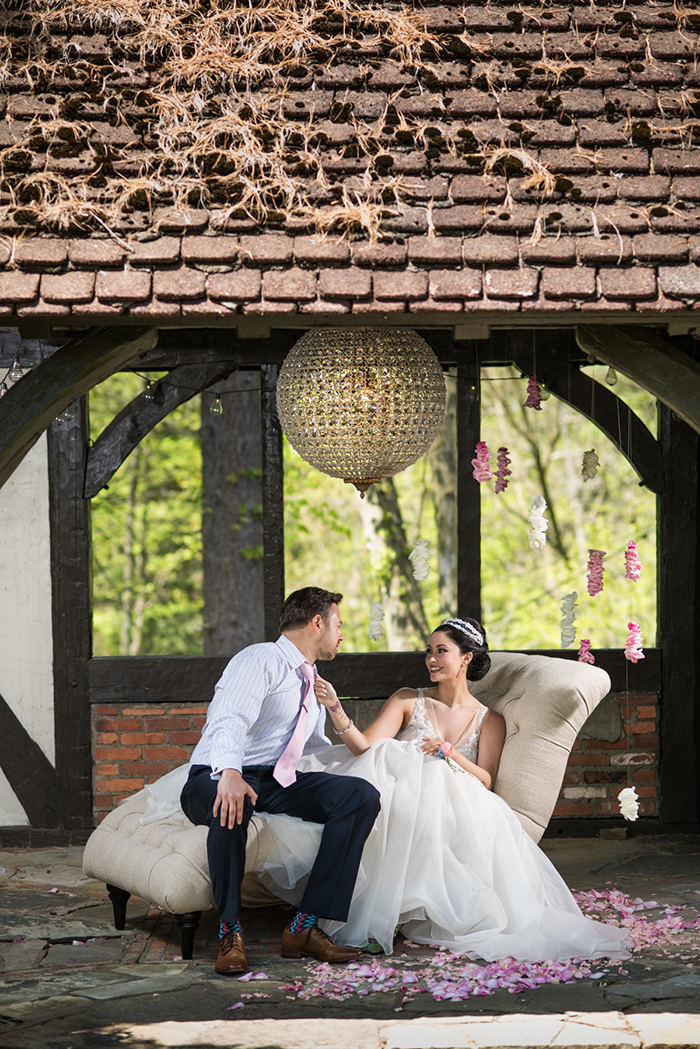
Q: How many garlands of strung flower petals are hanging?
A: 13